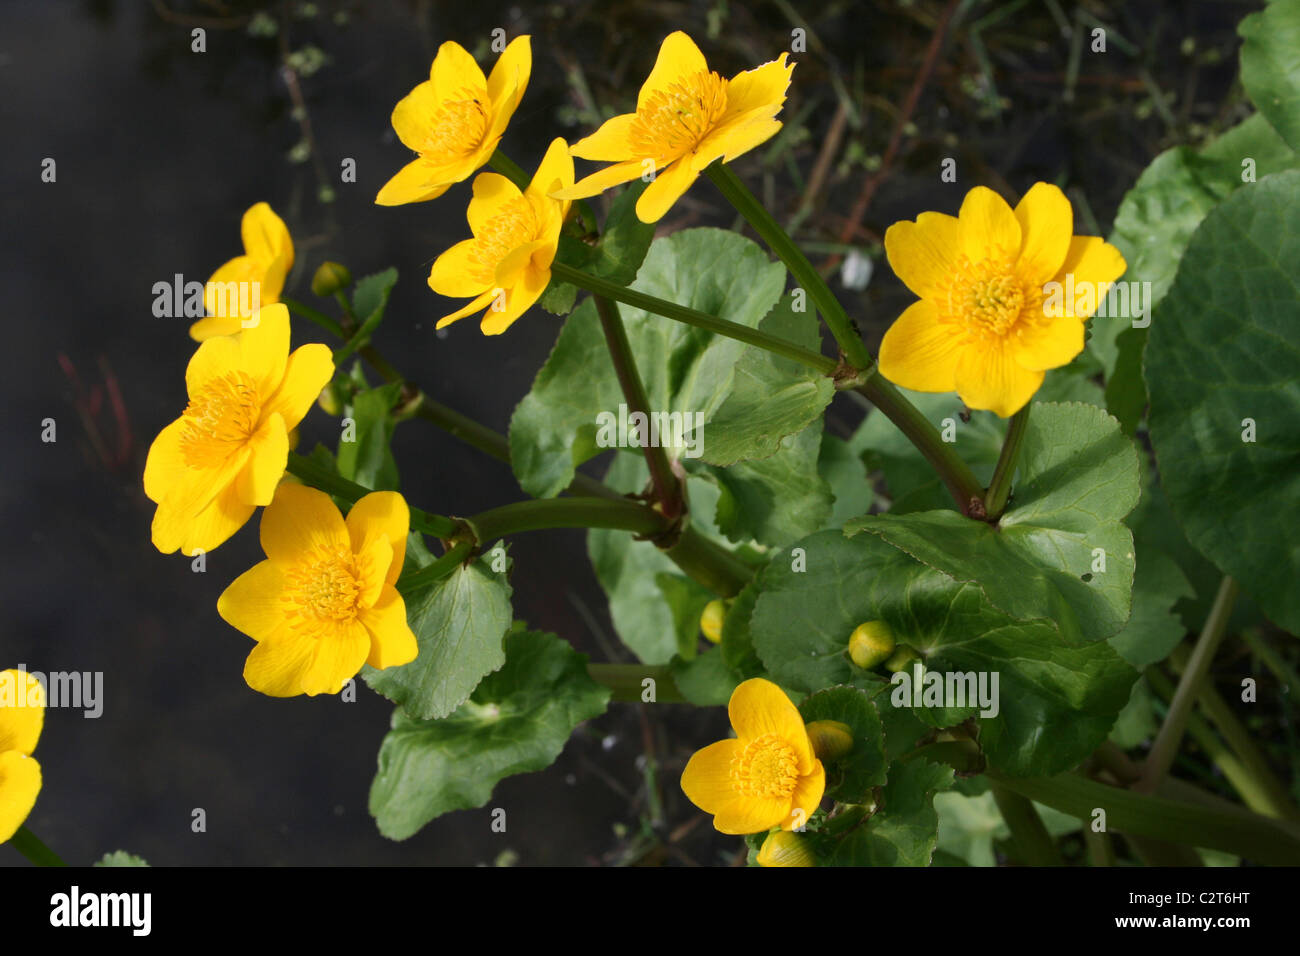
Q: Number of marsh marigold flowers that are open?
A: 9